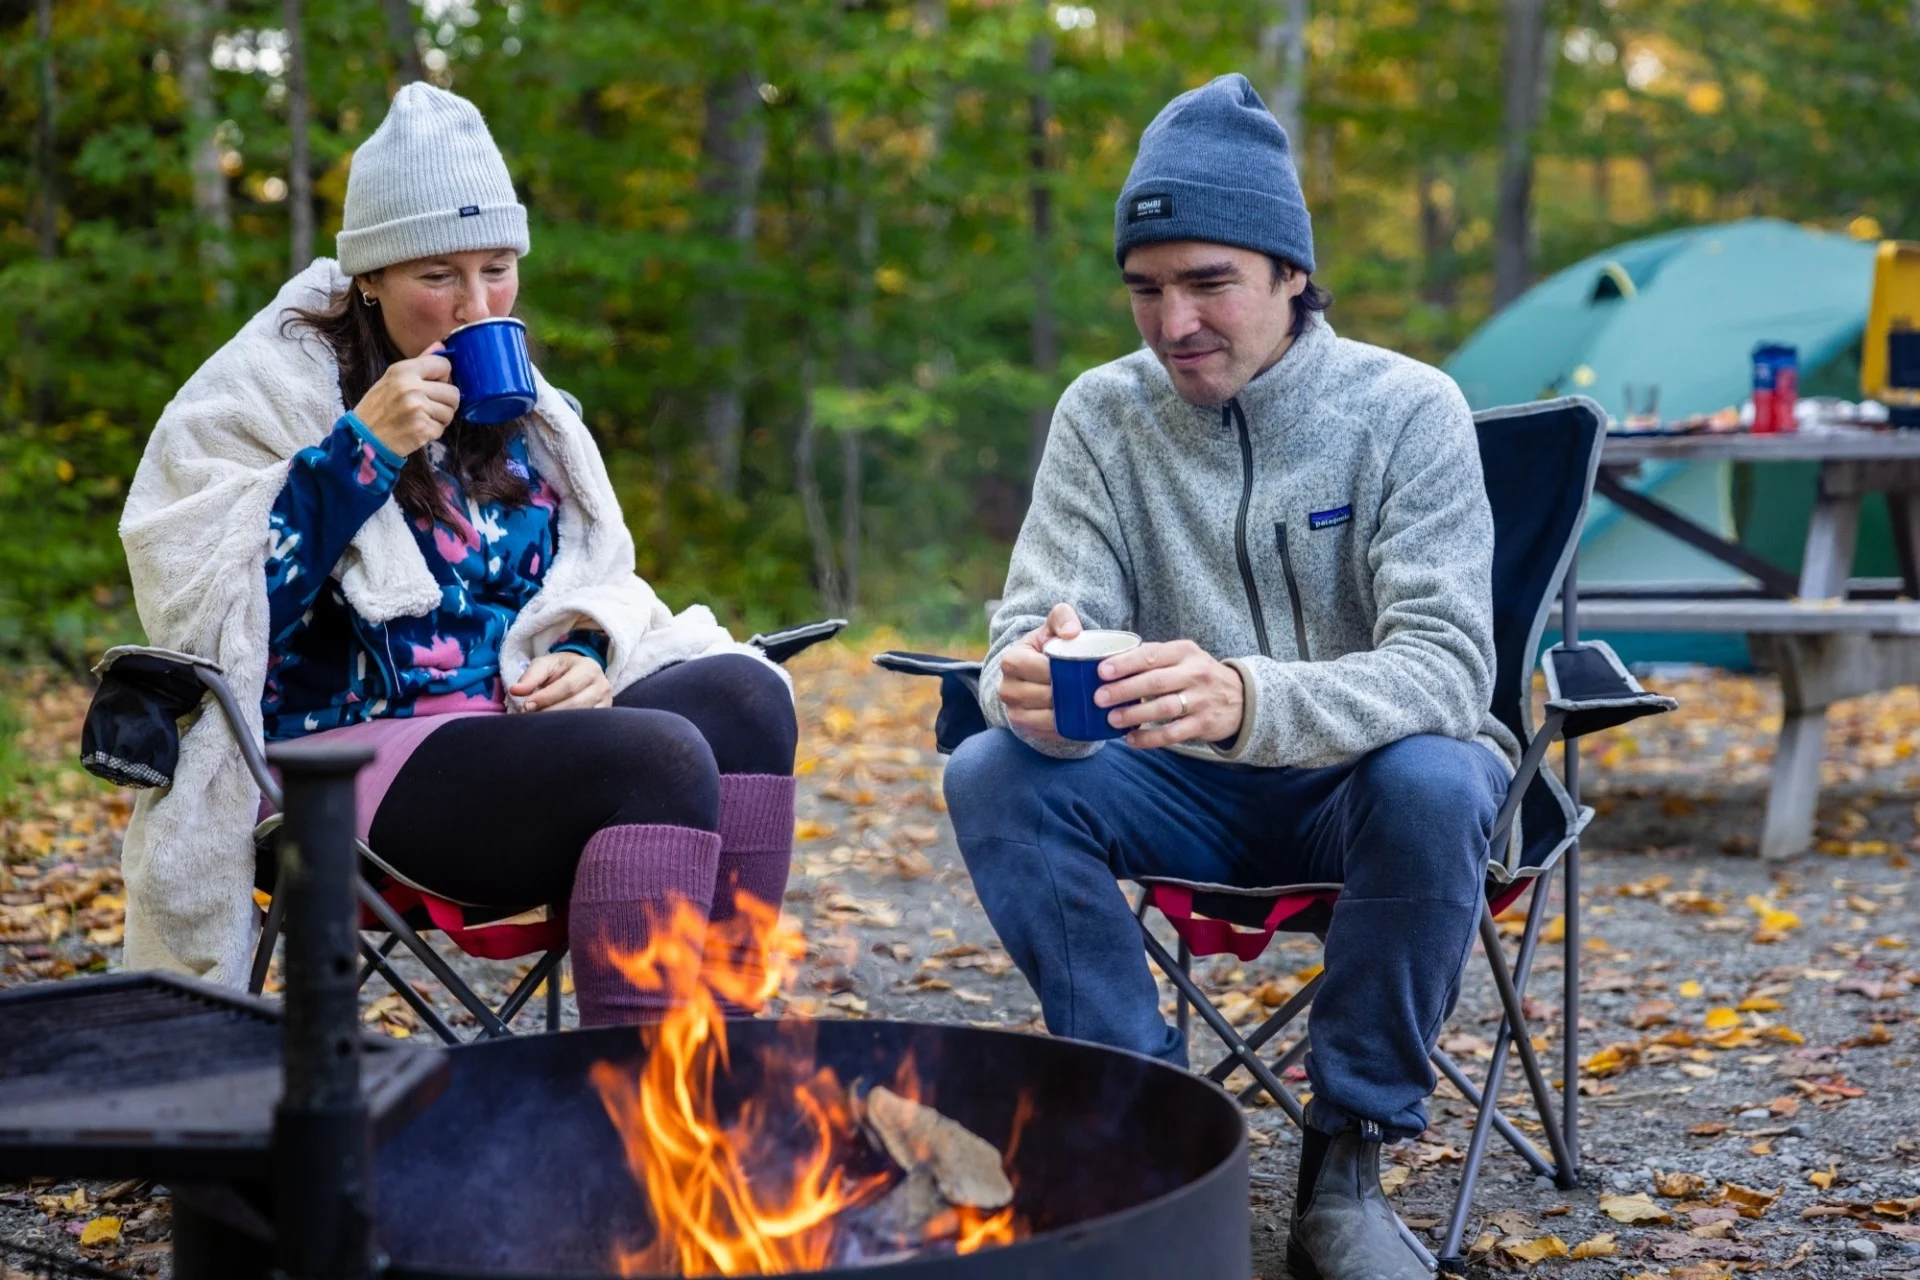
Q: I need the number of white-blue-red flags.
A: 0